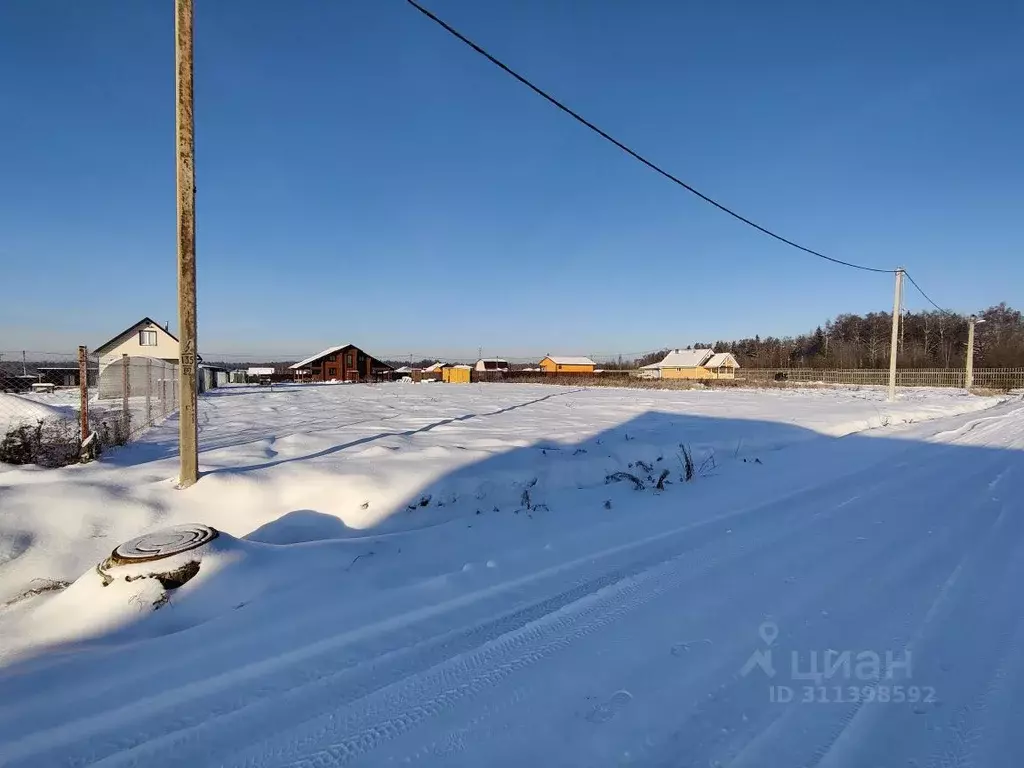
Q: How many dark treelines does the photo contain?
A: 1